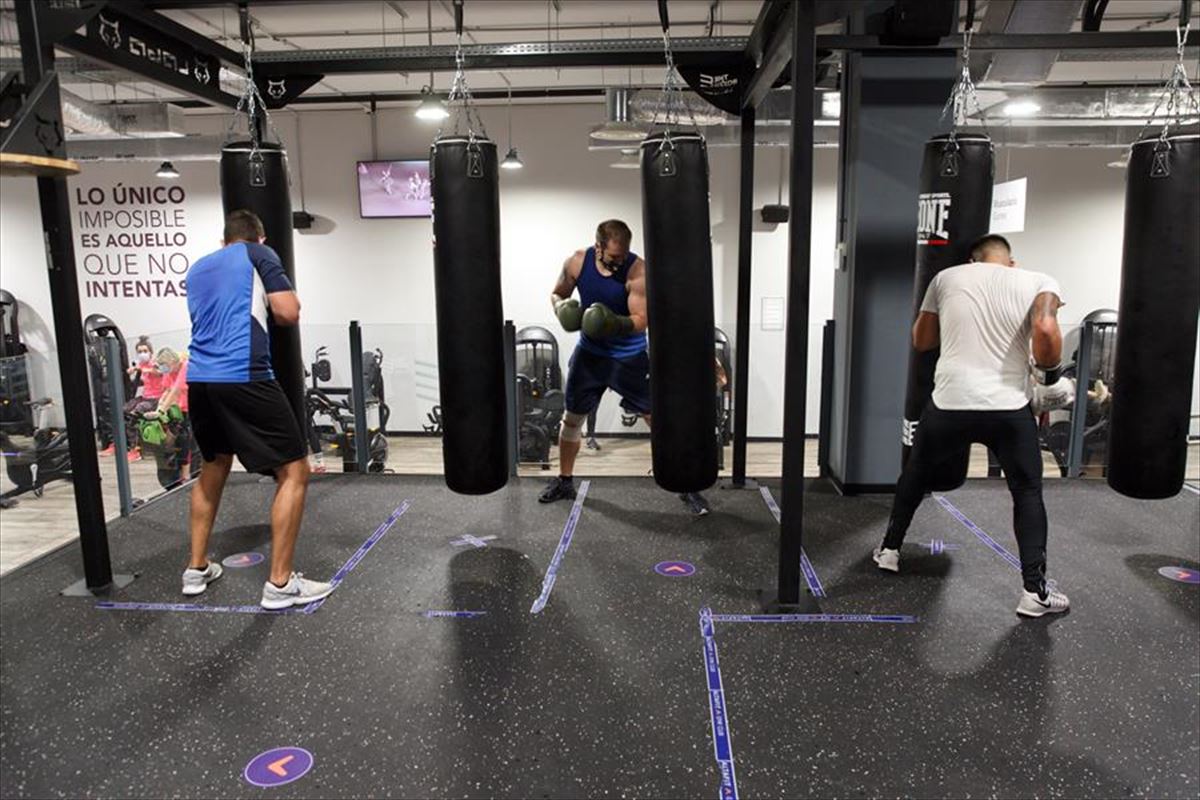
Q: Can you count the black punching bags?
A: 5